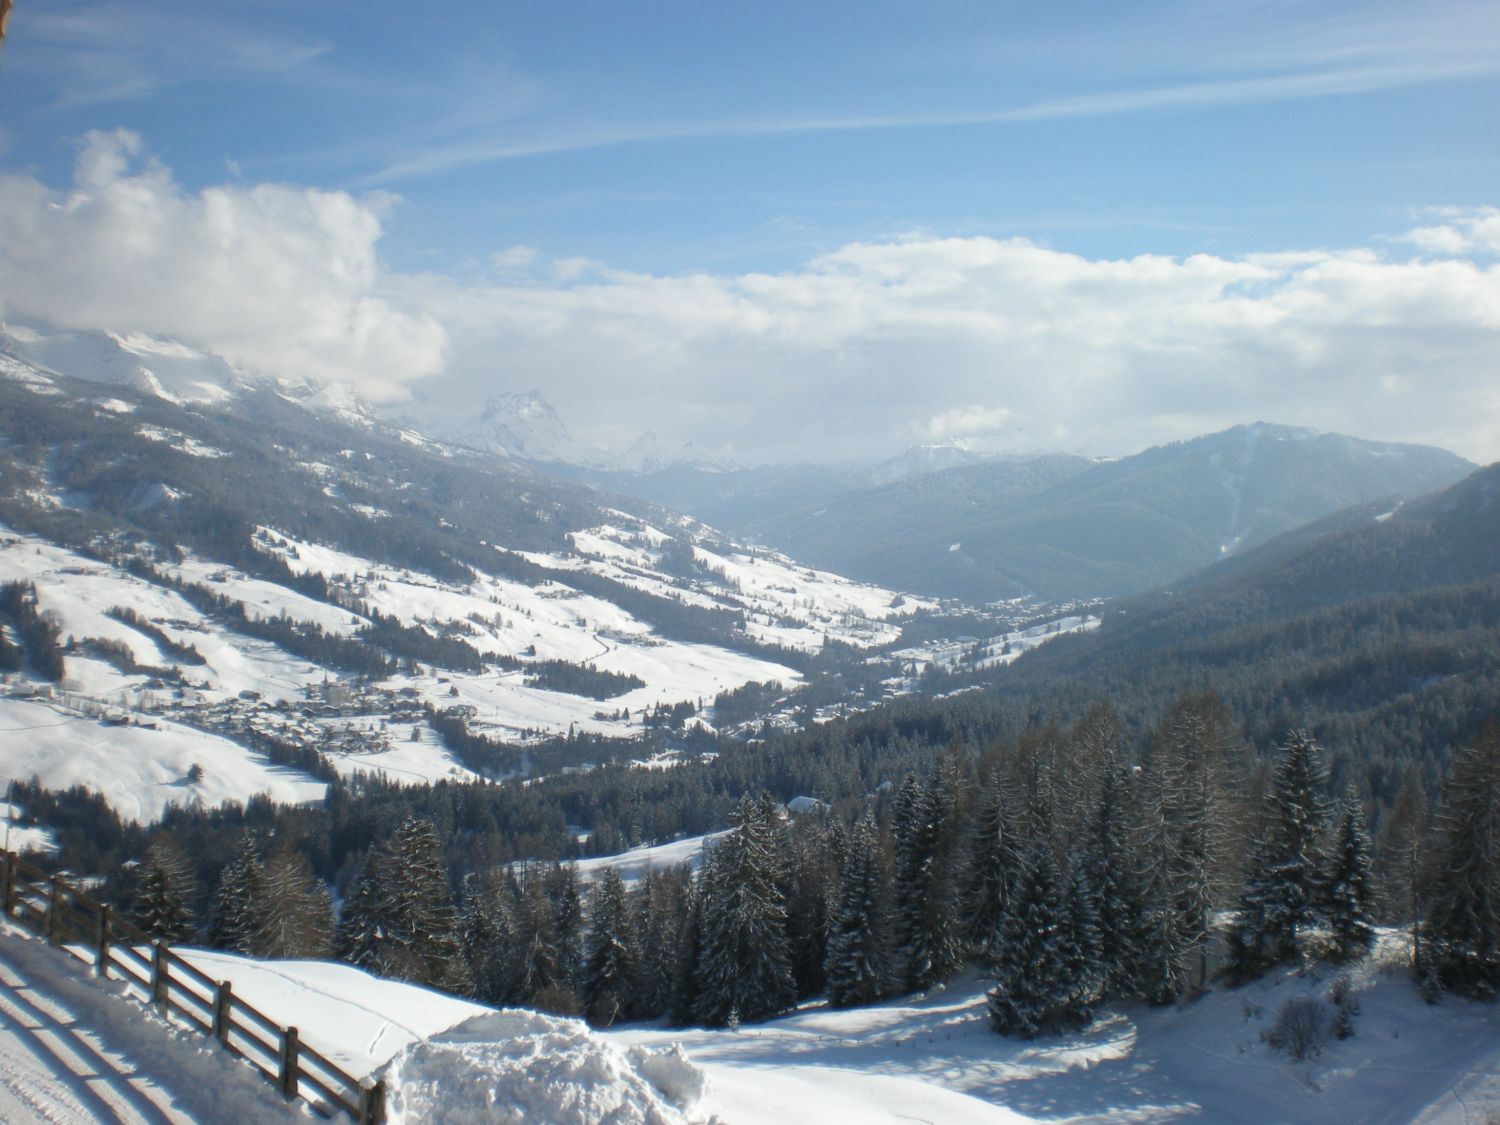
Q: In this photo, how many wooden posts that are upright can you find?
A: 7